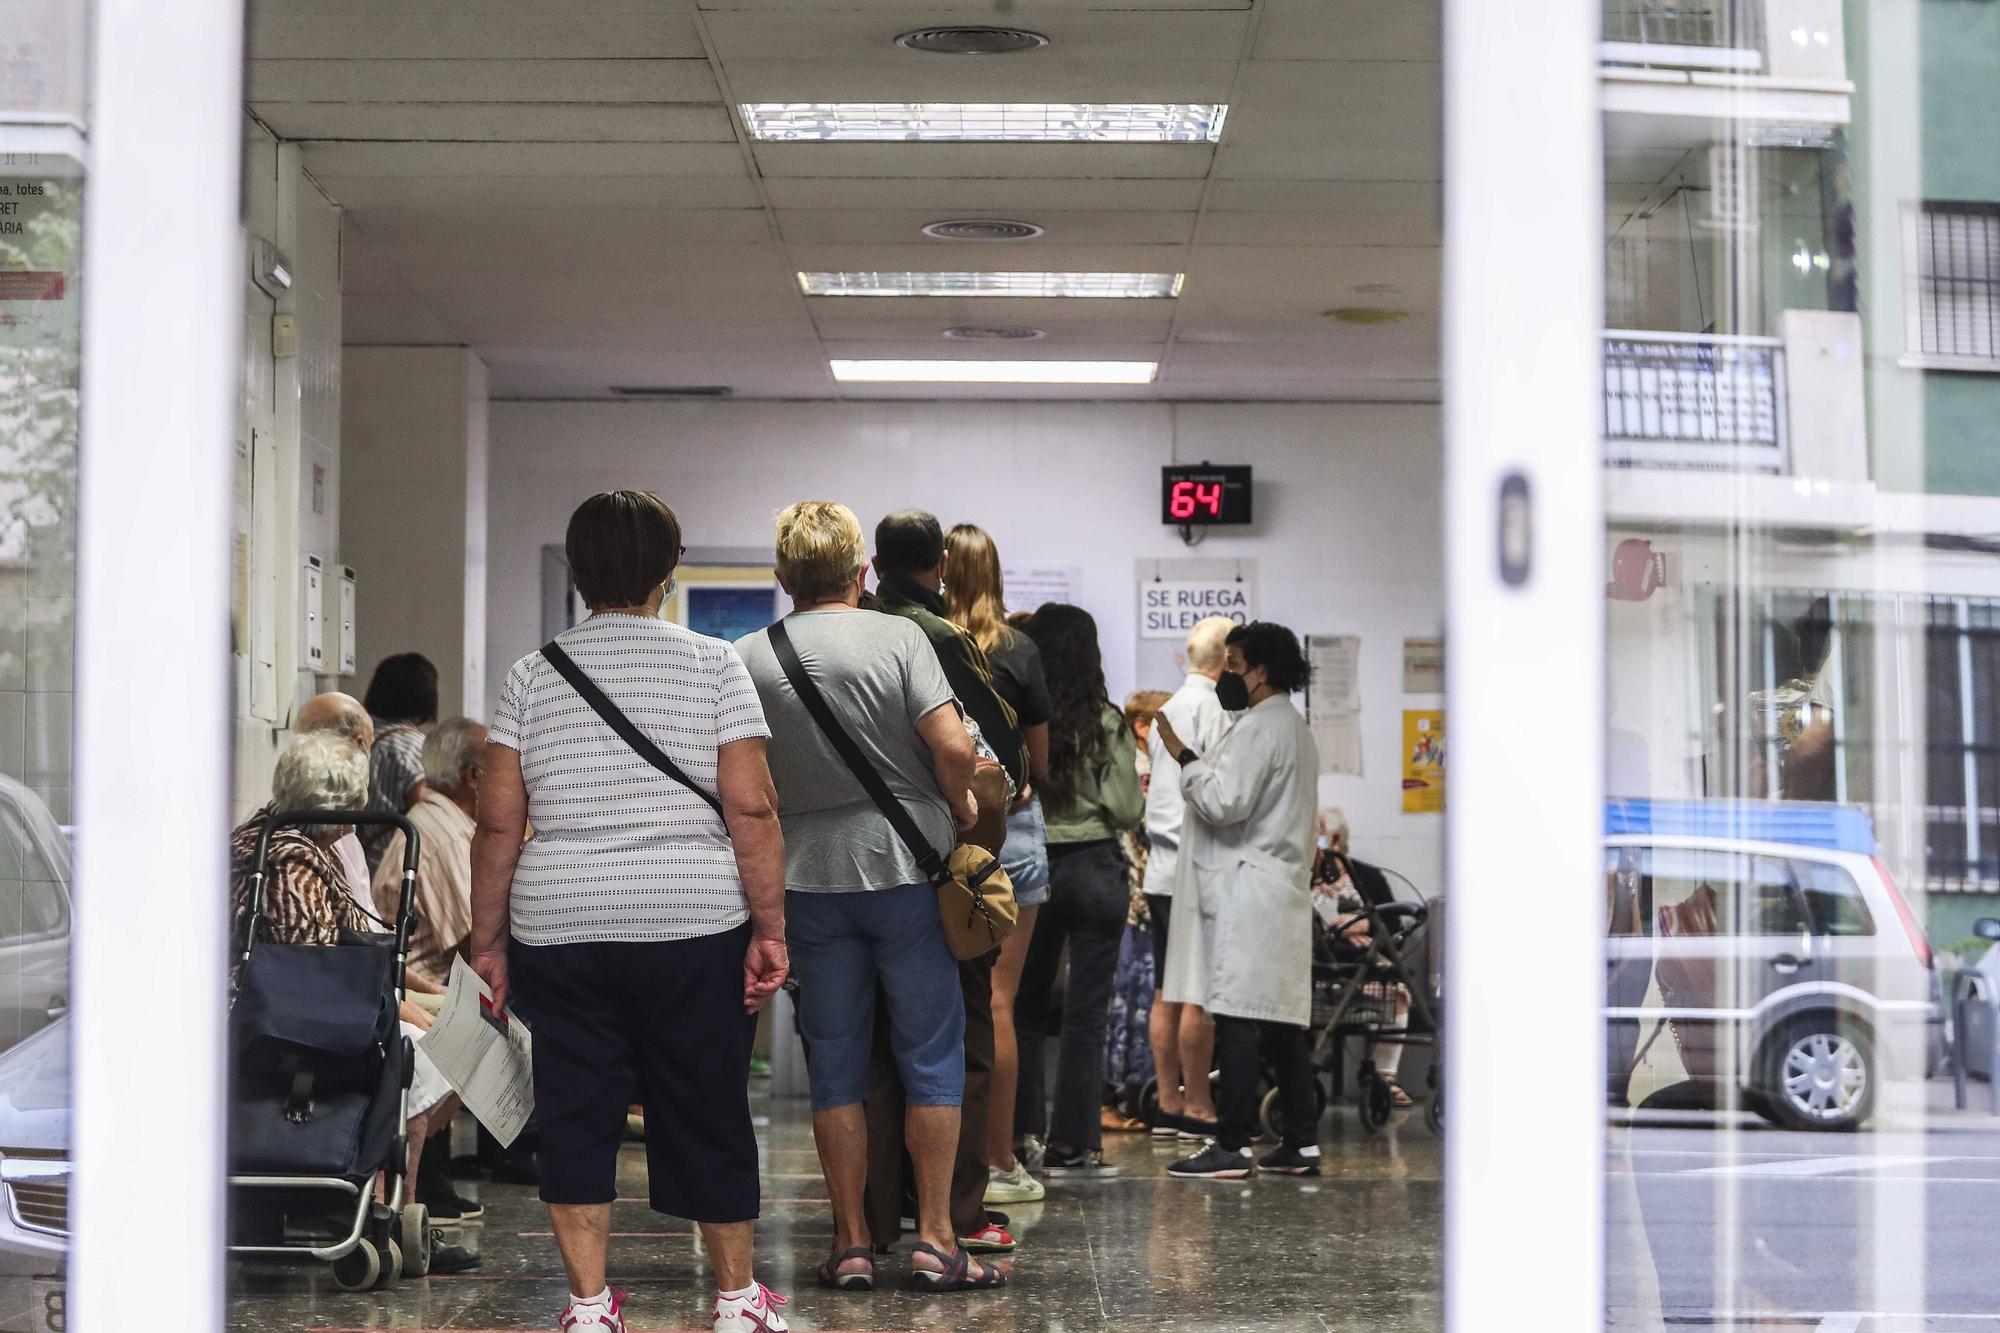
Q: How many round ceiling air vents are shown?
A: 3